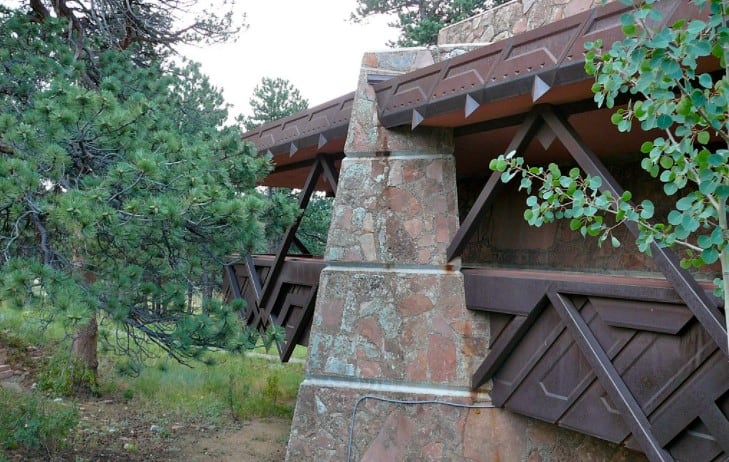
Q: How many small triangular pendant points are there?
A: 6